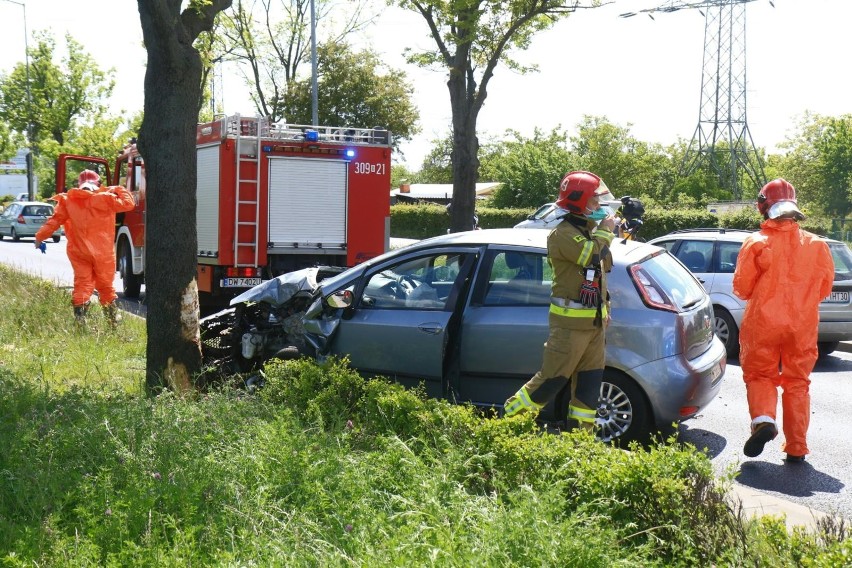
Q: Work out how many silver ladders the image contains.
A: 1